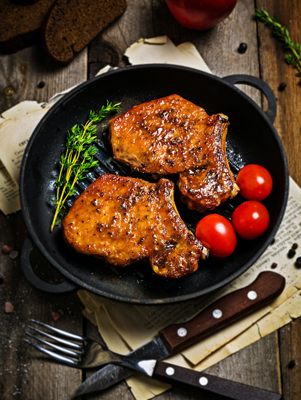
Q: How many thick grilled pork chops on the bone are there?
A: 2